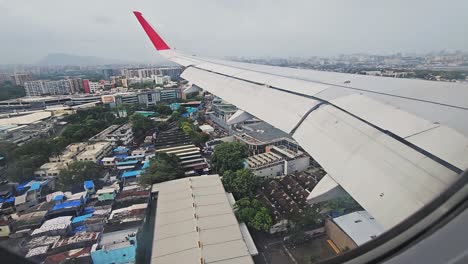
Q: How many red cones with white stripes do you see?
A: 0